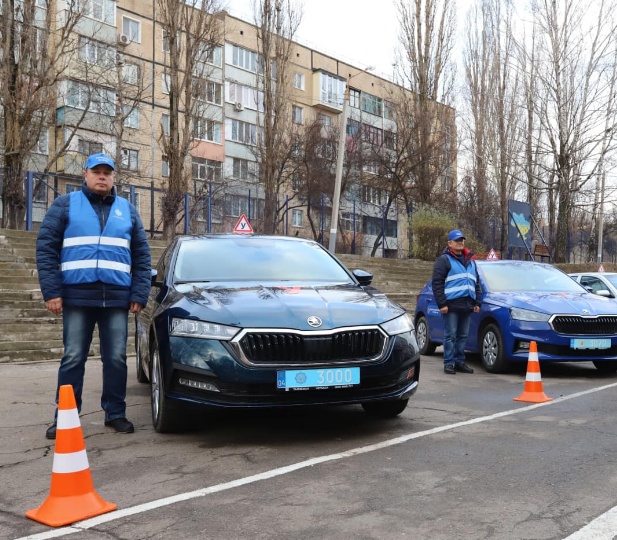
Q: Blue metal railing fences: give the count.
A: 1